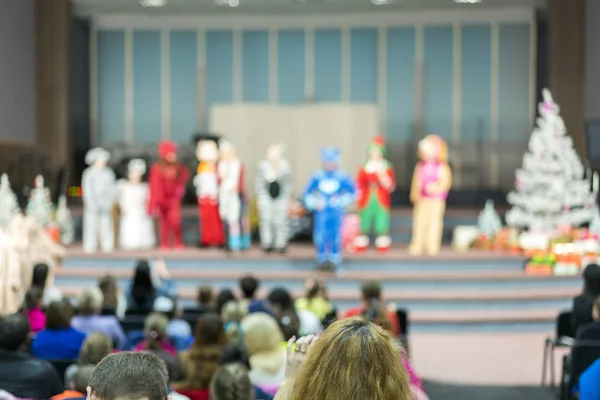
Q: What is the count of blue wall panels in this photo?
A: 12